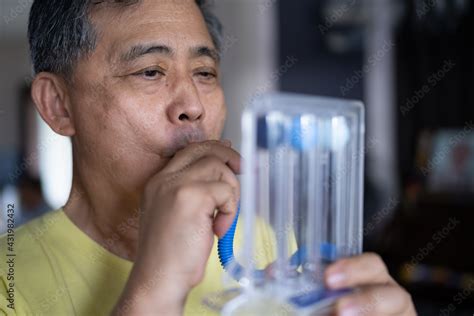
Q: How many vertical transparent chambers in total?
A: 3